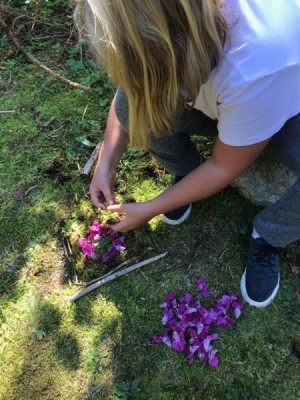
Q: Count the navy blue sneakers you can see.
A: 2